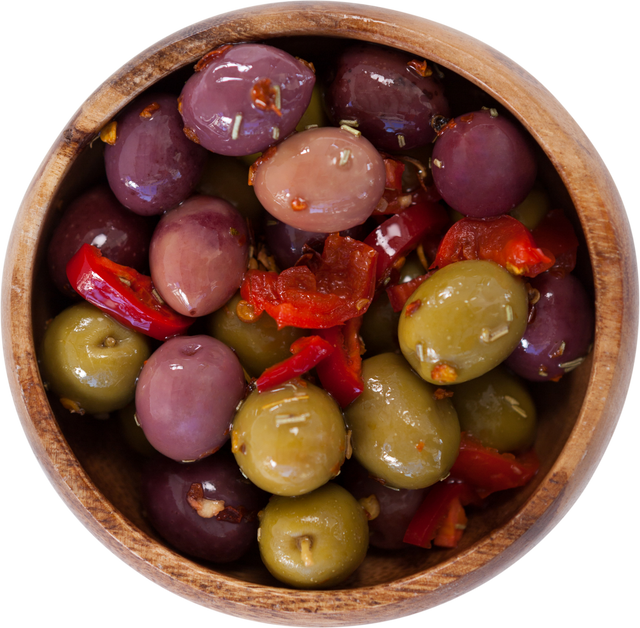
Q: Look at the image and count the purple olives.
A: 12